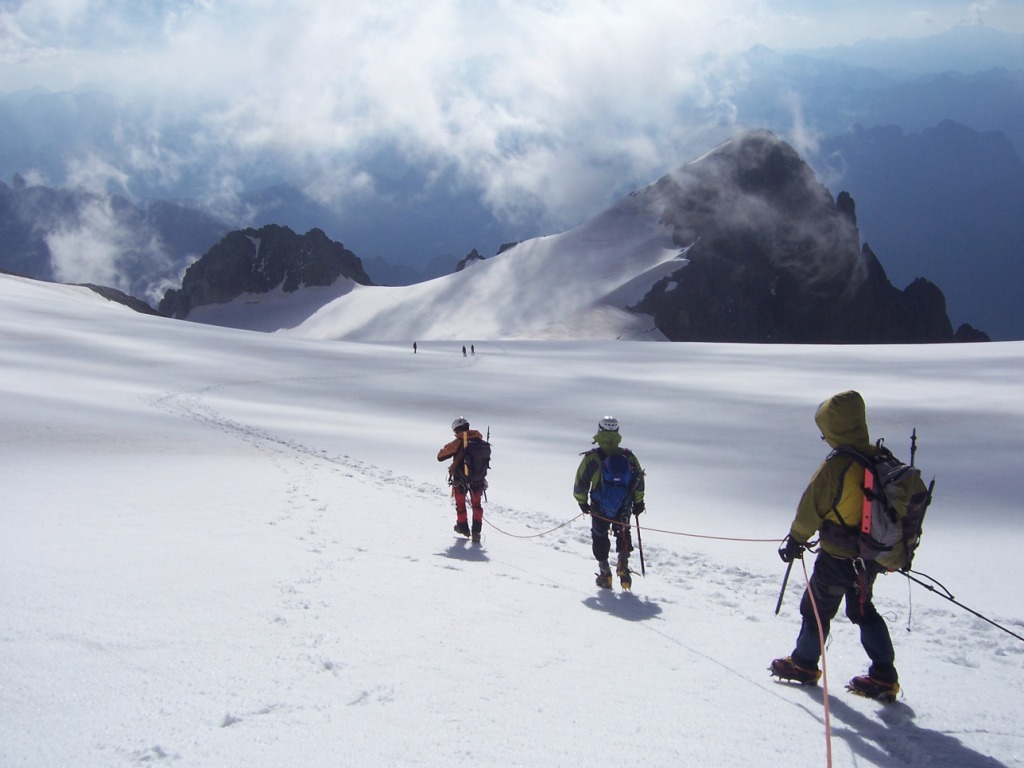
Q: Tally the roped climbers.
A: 3